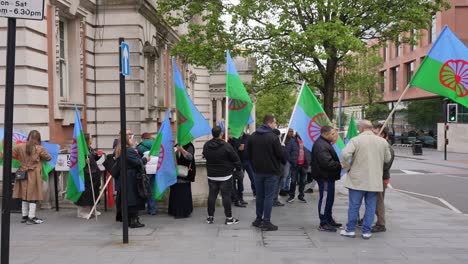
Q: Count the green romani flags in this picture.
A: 8